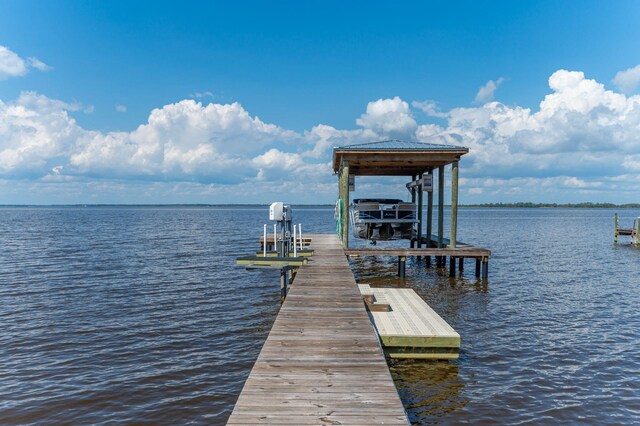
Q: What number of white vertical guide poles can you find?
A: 4